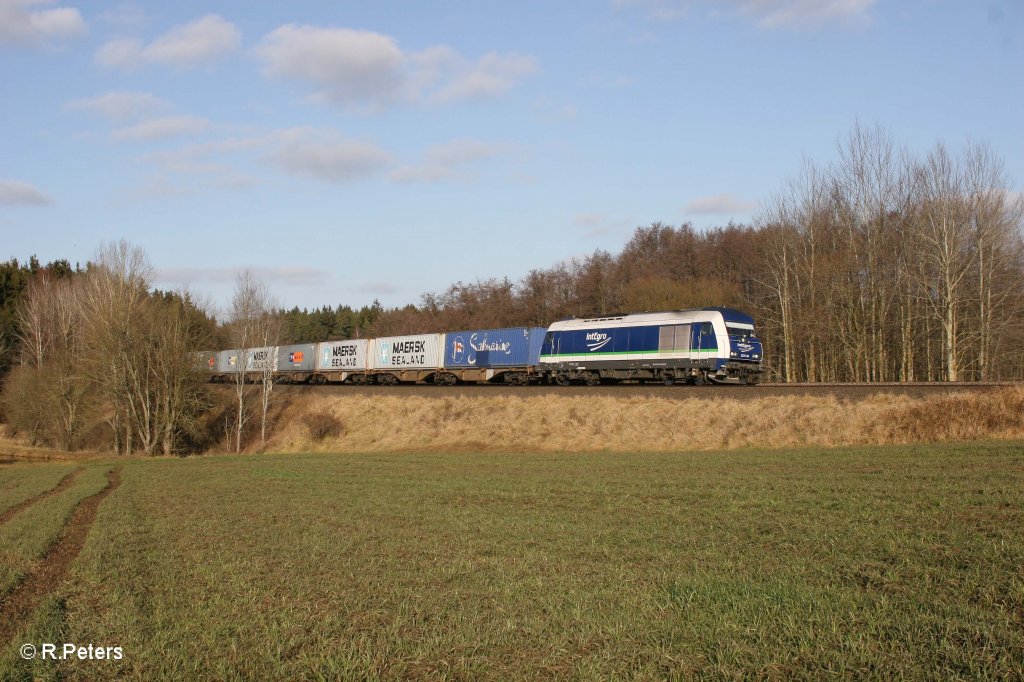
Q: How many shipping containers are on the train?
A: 7